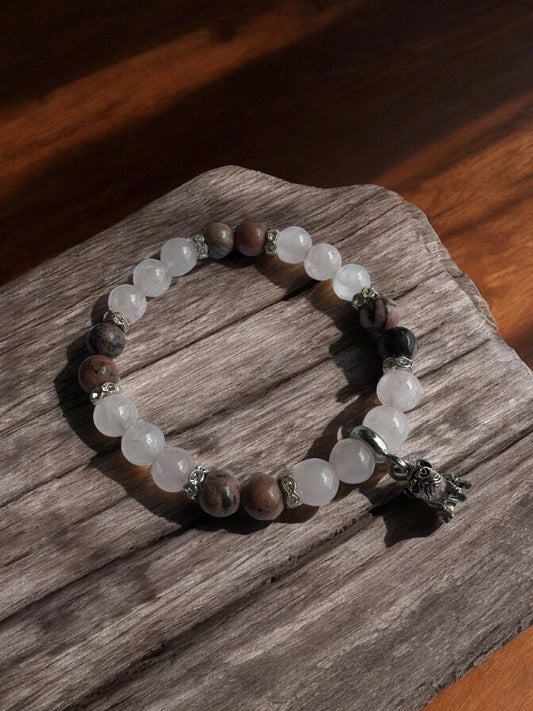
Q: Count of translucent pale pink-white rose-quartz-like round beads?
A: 13